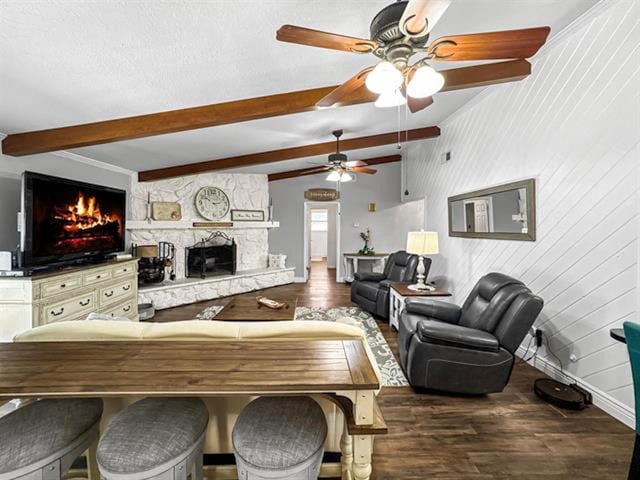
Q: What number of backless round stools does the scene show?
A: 3